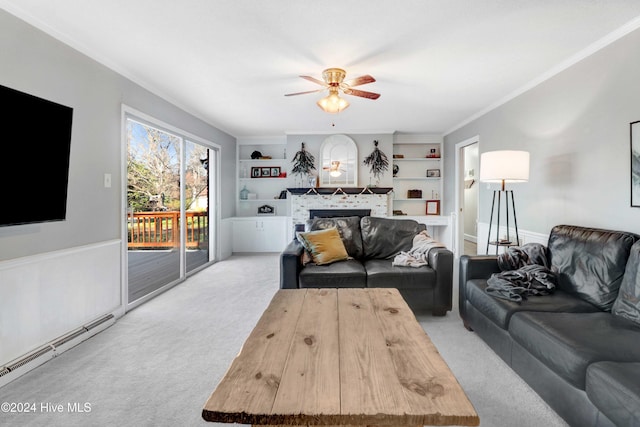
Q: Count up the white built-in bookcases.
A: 2